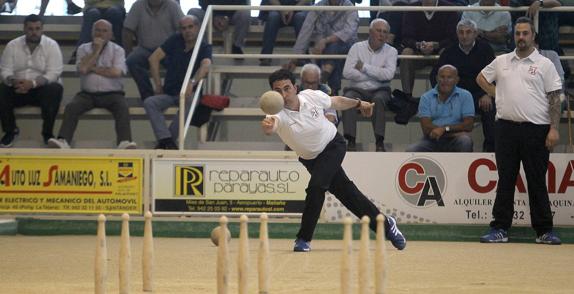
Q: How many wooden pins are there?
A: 9